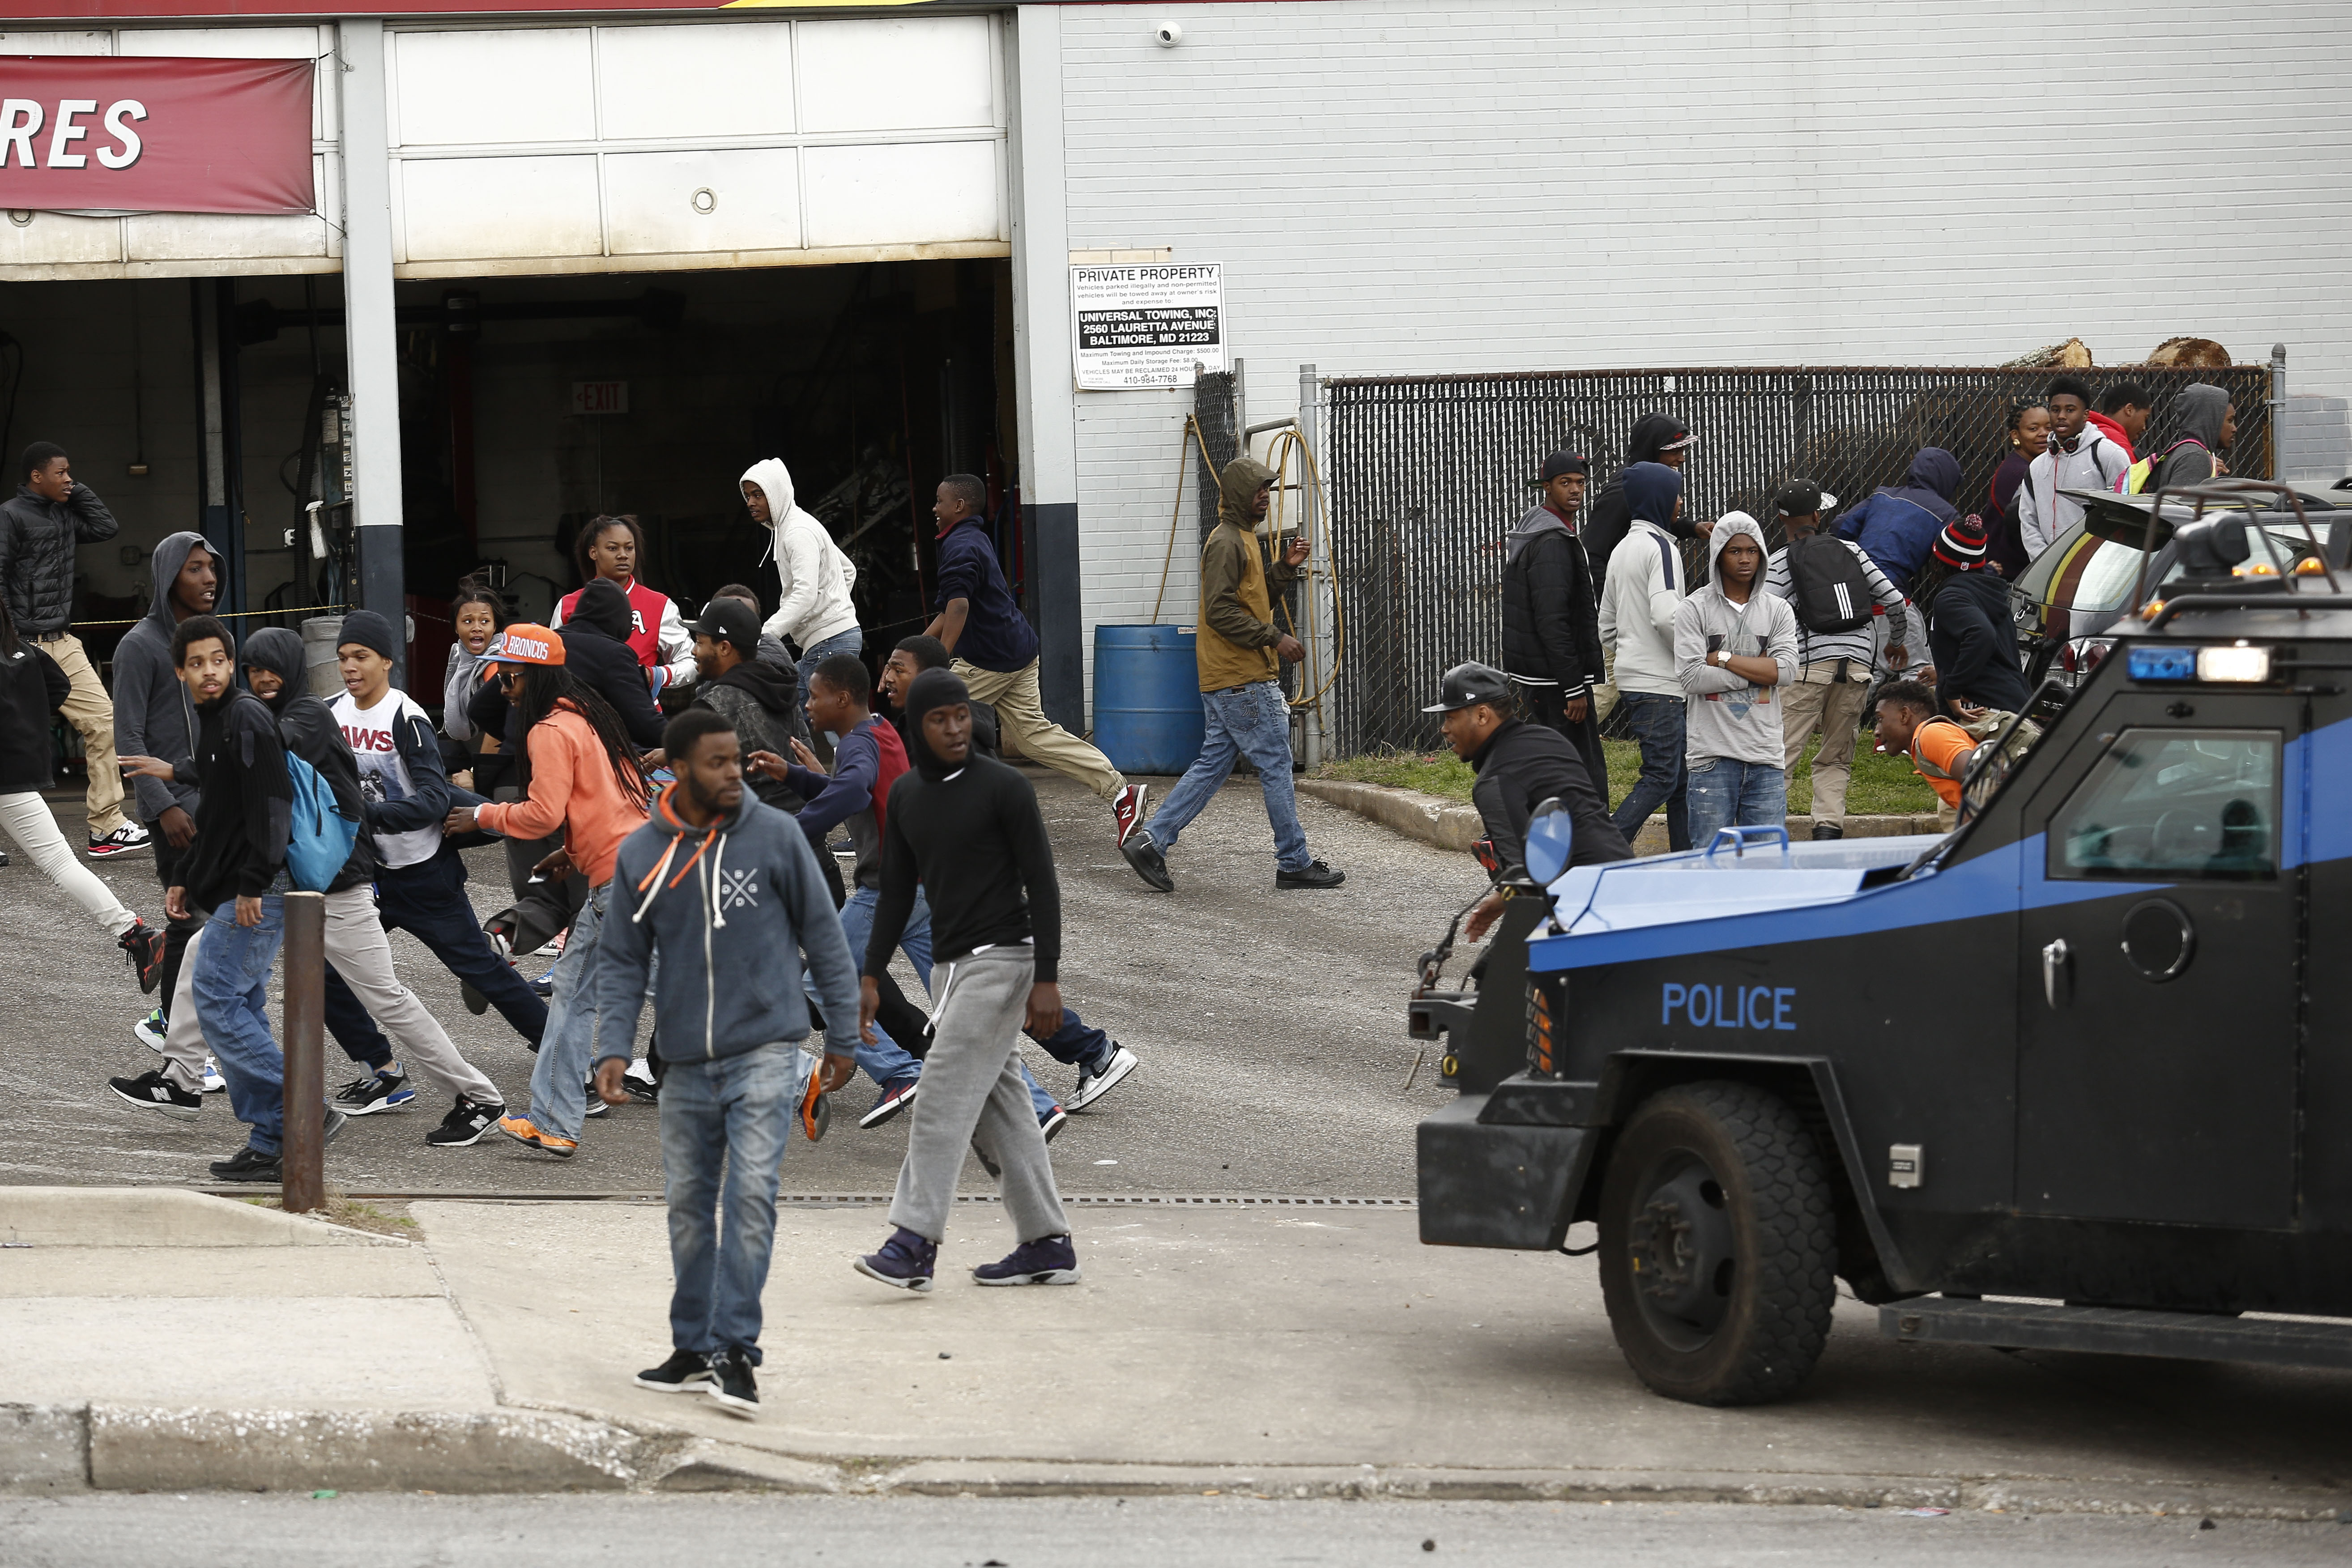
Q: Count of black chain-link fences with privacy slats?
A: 1